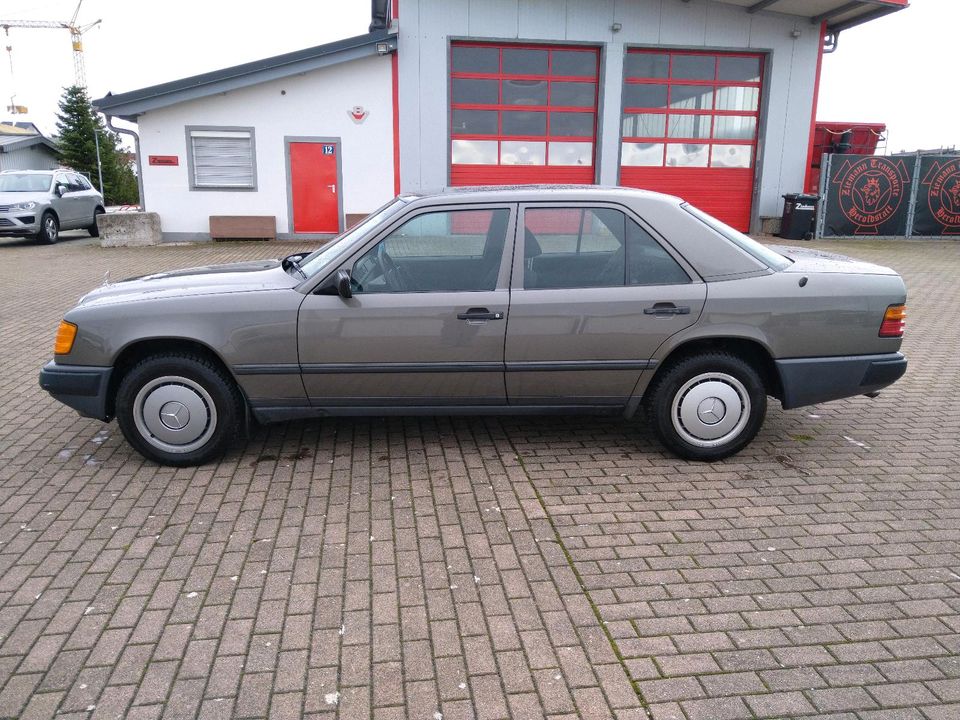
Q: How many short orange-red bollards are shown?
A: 0